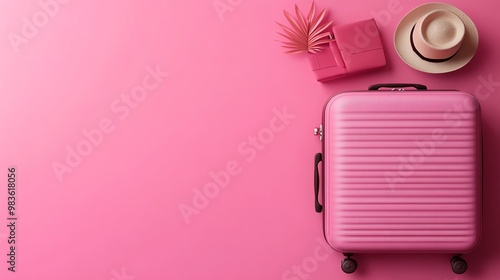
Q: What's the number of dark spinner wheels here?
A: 2